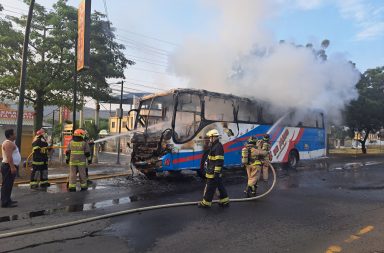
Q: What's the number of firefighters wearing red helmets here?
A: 2